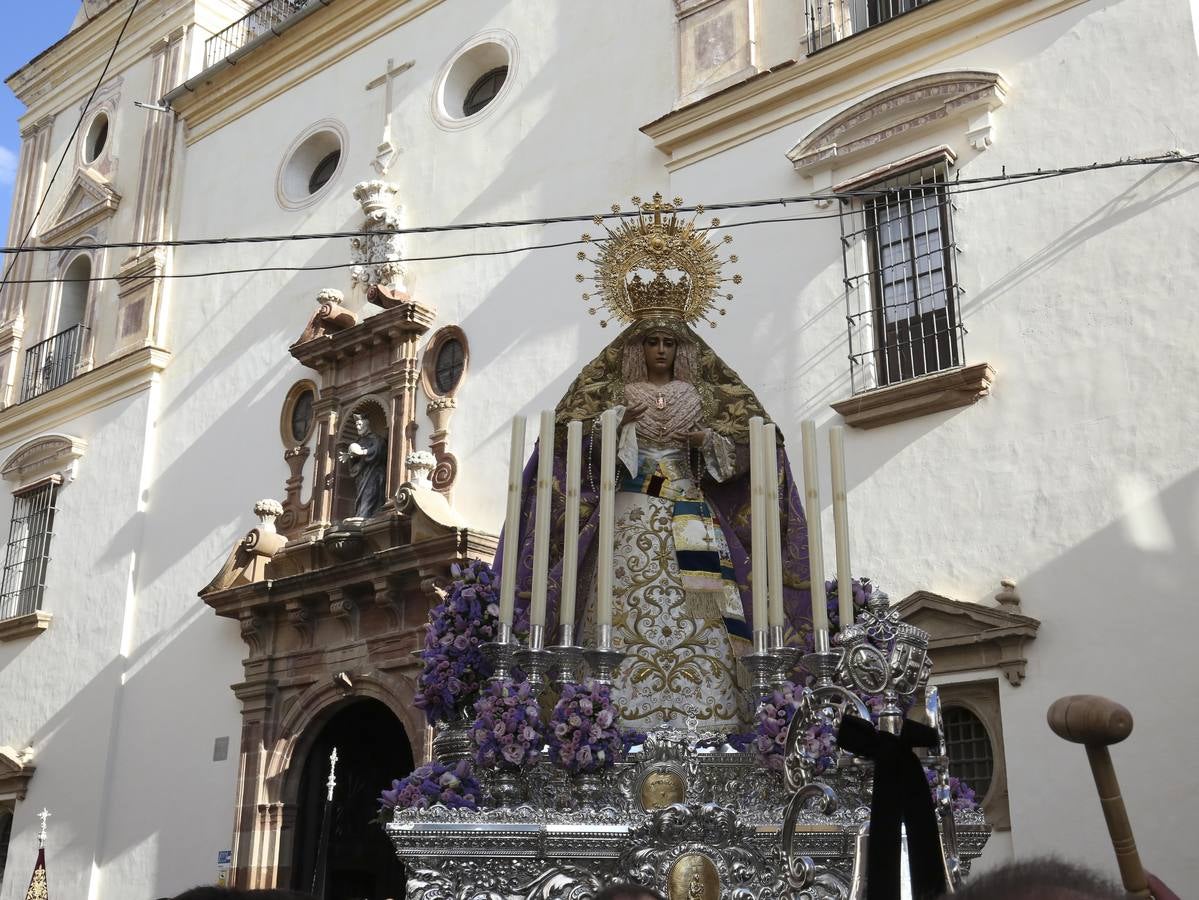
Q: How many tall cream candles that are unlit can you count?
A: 8